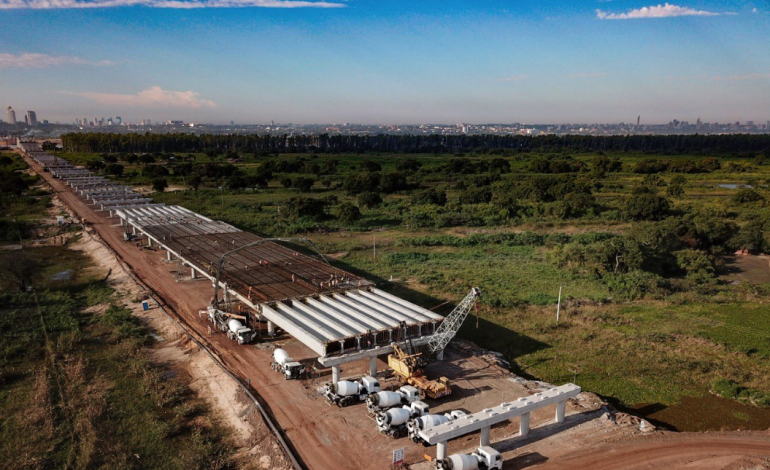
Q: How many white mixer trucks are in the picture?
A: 7